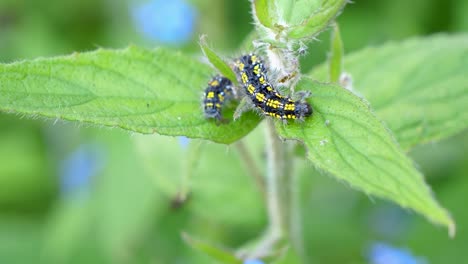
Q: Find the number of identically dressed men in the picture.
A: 0